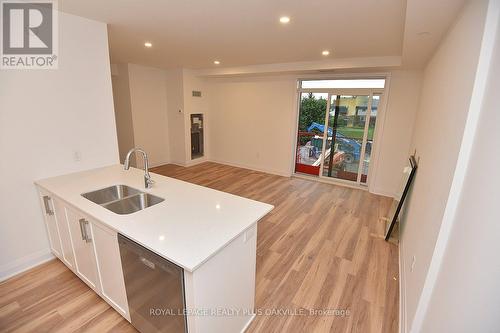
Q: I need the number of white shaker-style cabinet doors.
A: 4